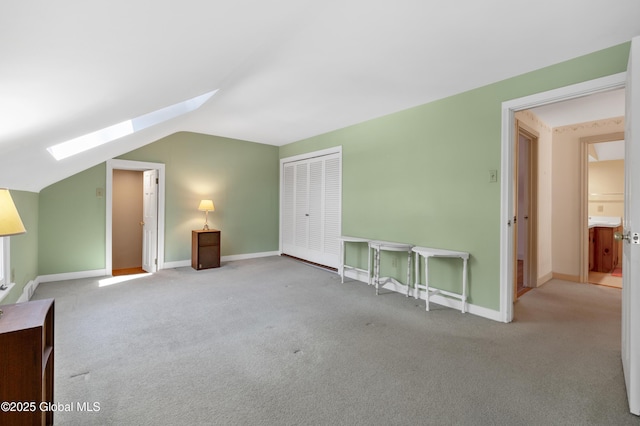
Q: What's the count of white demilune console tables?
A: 3